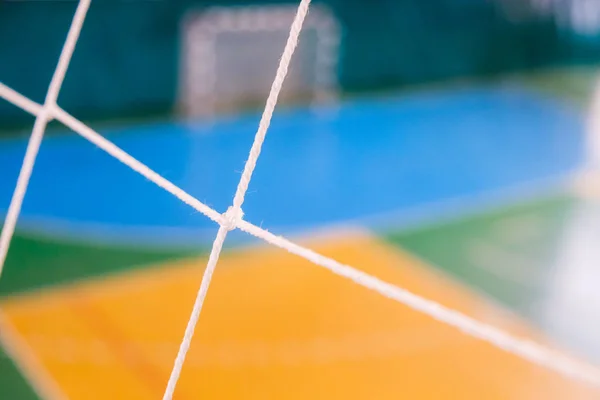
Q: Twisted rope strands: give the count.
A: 3